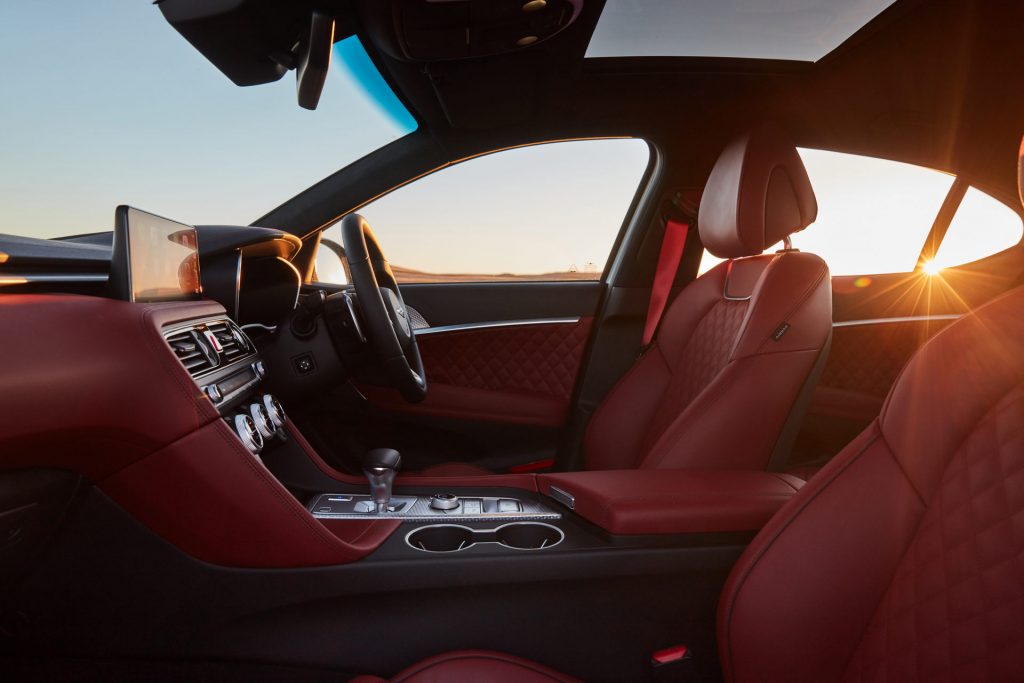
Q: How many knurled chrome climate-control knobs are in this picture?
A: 3